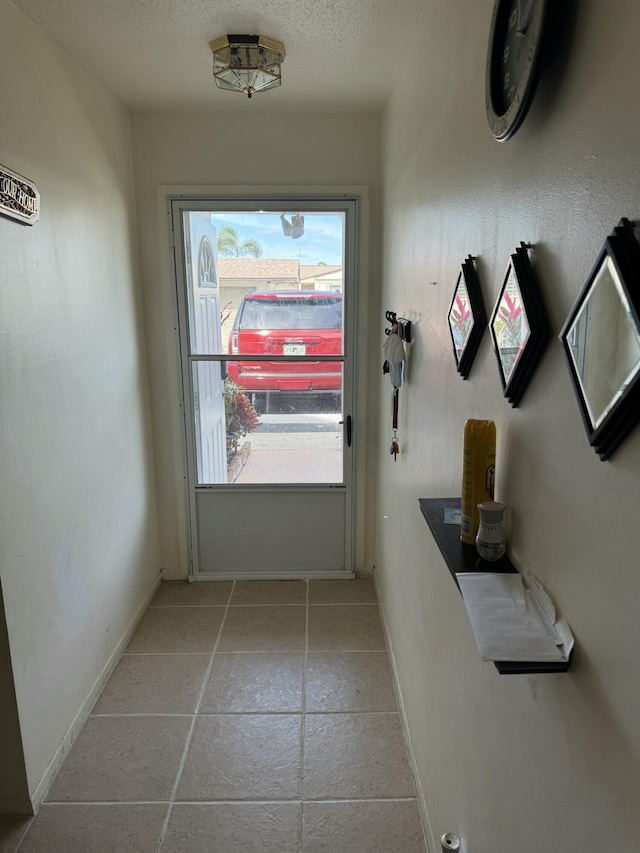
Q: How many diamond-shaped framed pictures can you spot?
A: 3